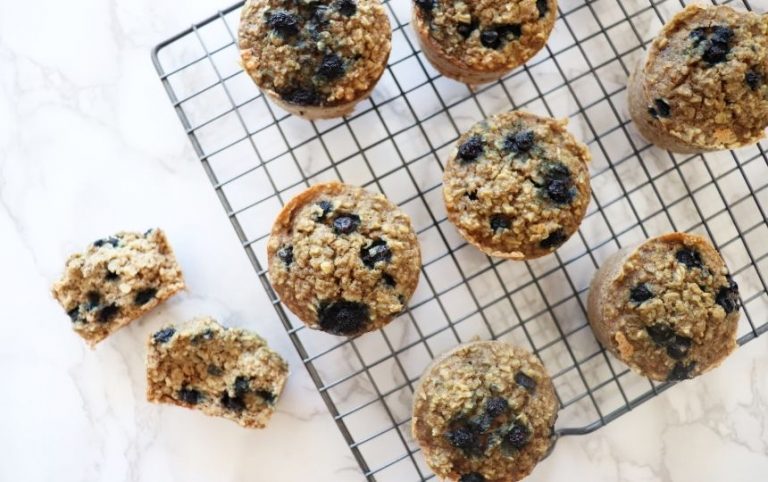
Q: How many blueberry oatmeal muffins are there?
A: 8